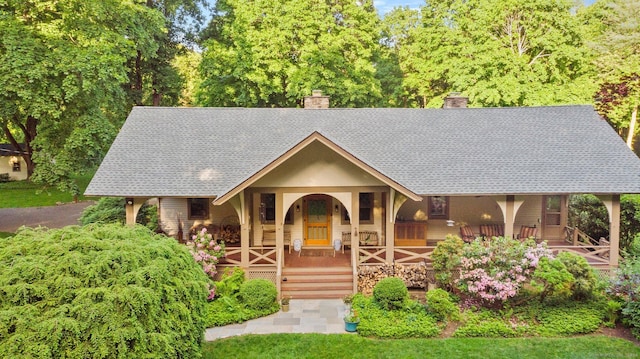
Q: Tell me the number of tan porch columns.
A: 7